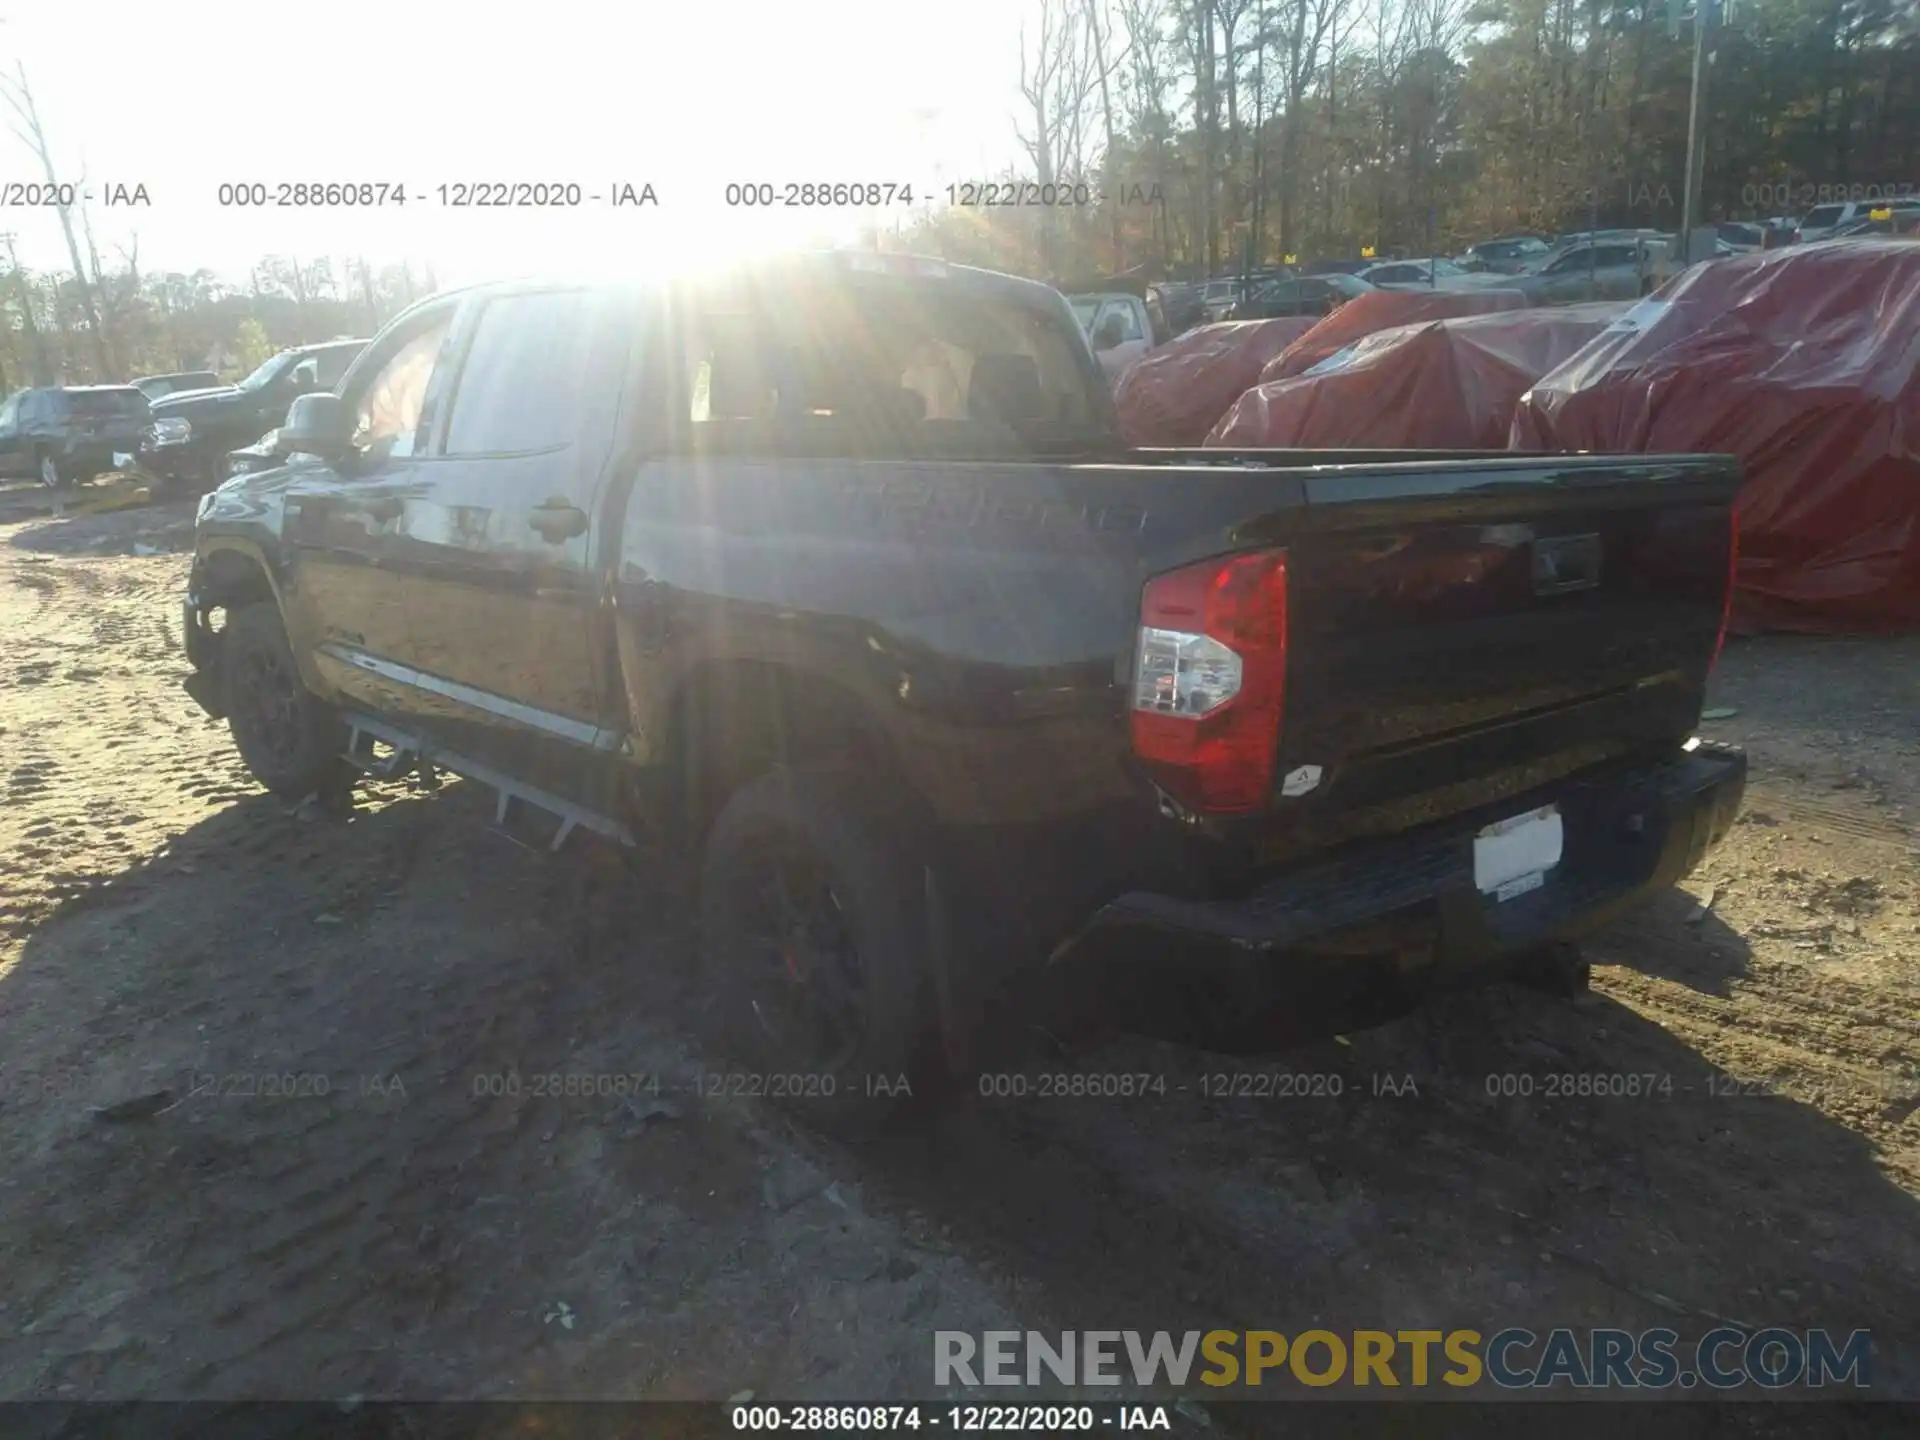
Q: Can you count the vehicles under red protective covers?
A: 4